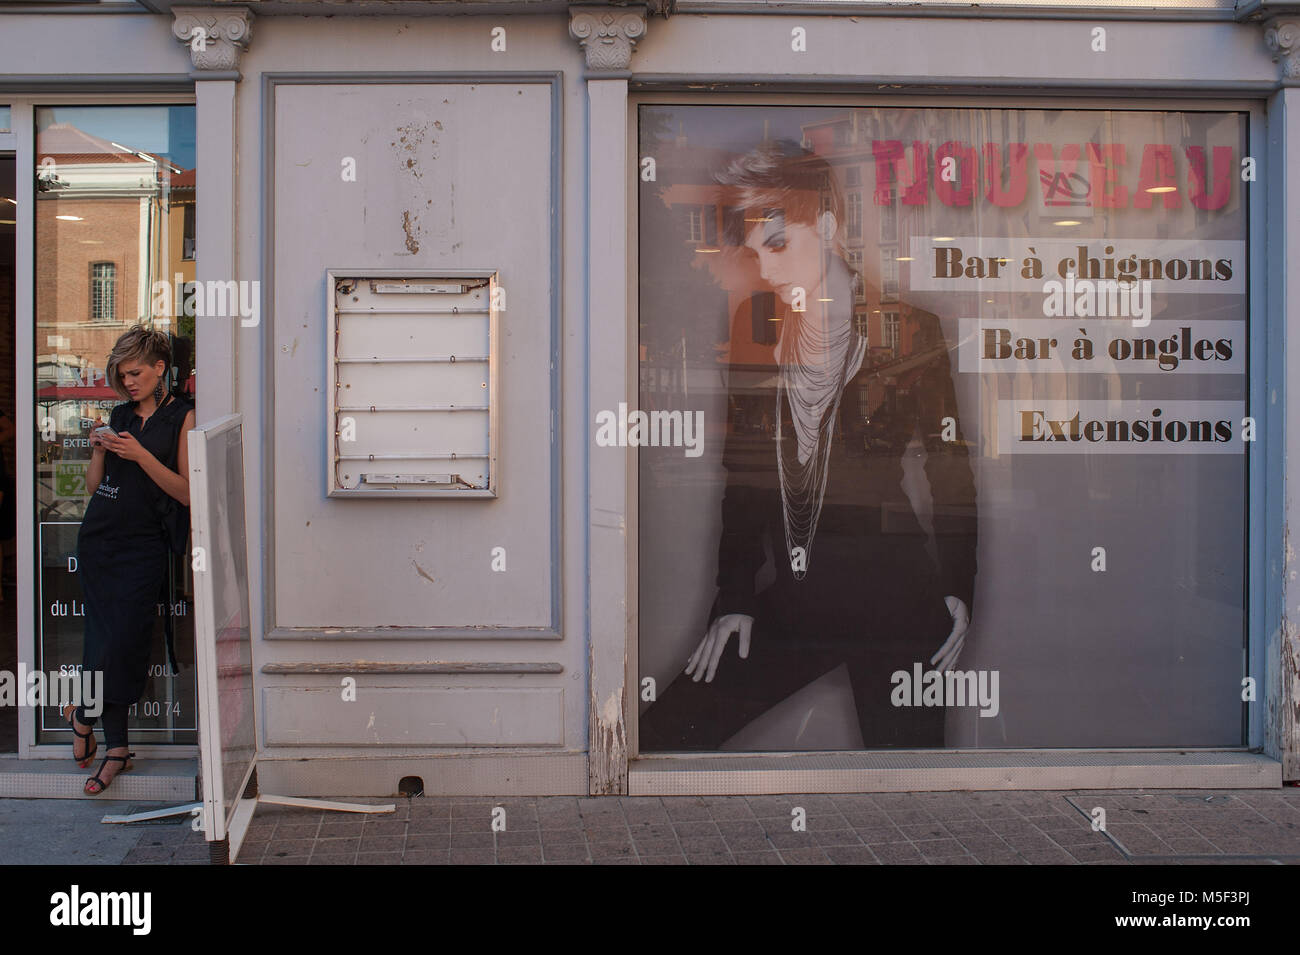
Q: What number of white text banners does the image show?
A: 3